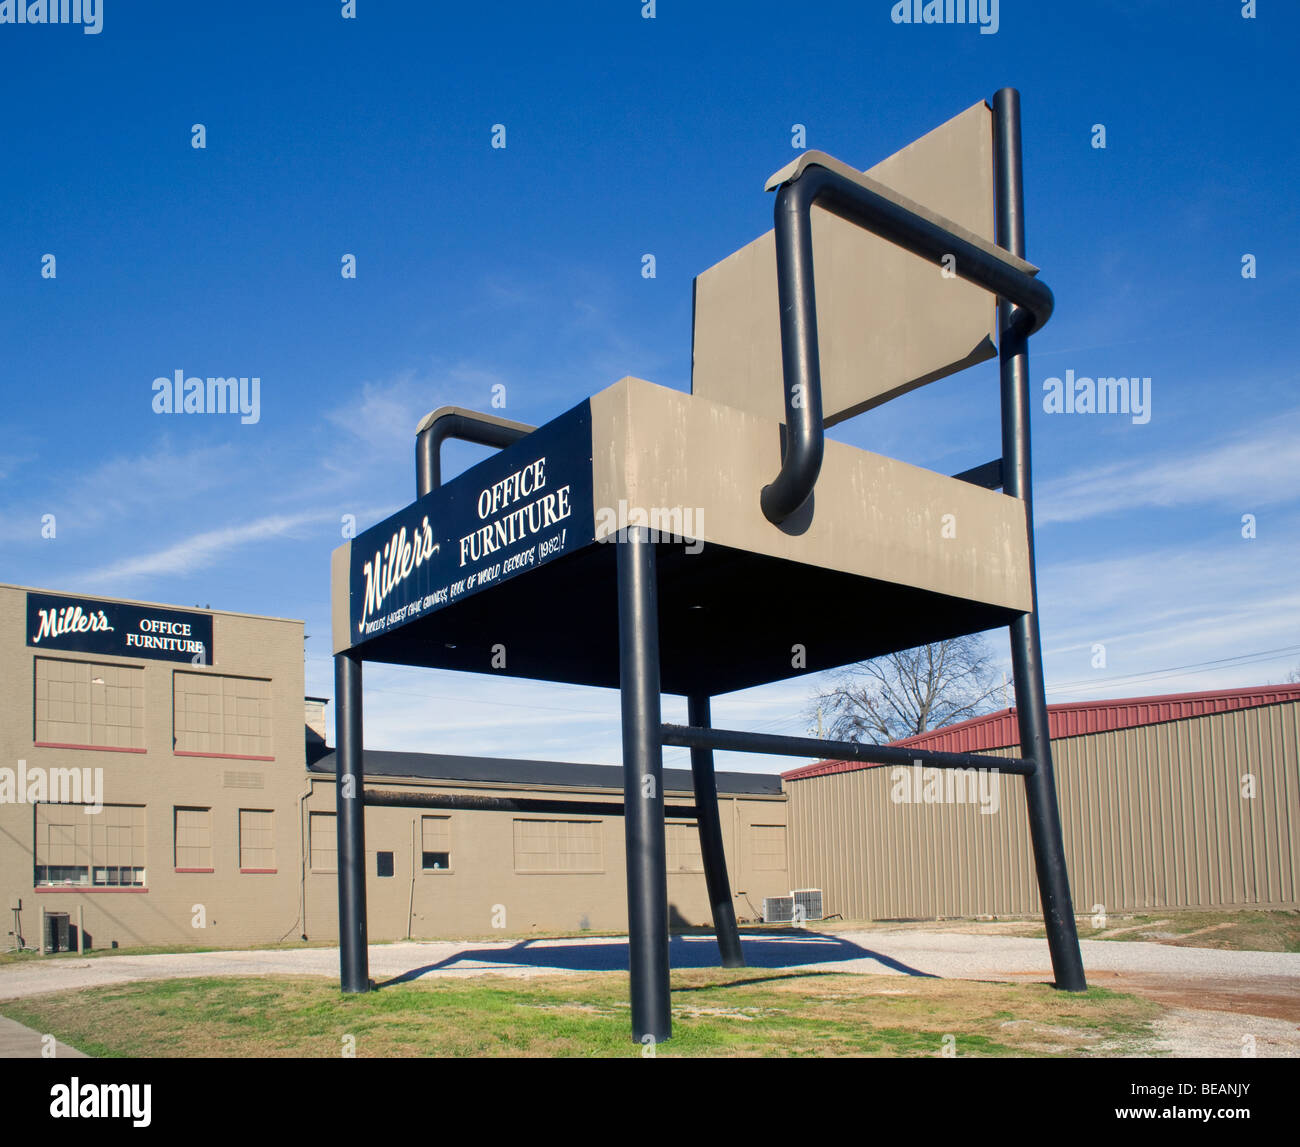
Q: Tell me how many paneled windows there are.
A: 10